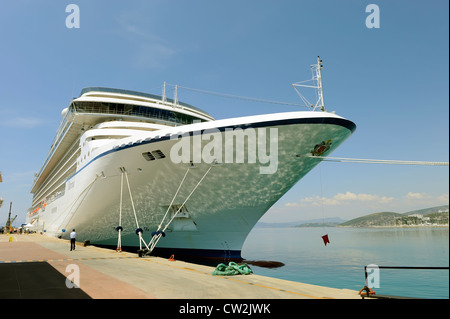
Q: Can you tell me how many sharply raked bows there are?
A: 1